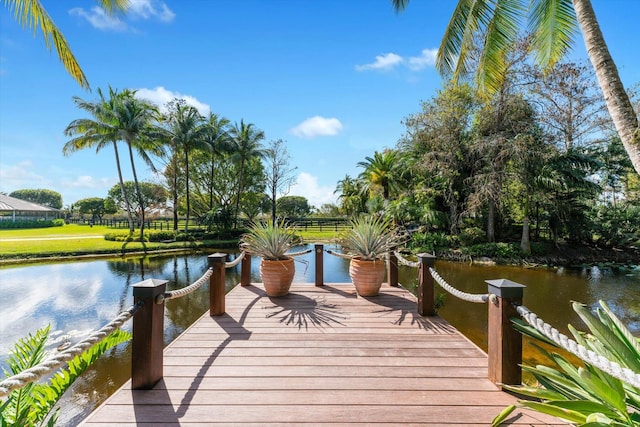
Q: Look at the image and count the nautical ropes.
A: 8